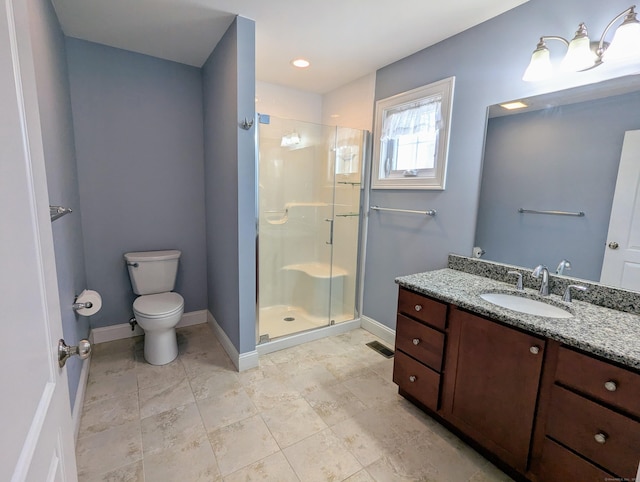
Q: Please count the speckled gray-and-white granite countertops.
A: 1